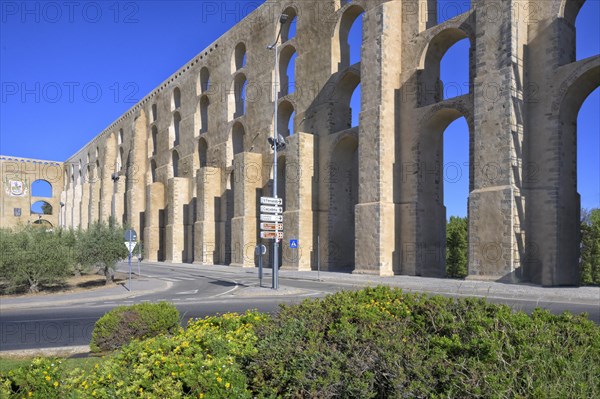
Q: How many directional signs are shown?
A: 5